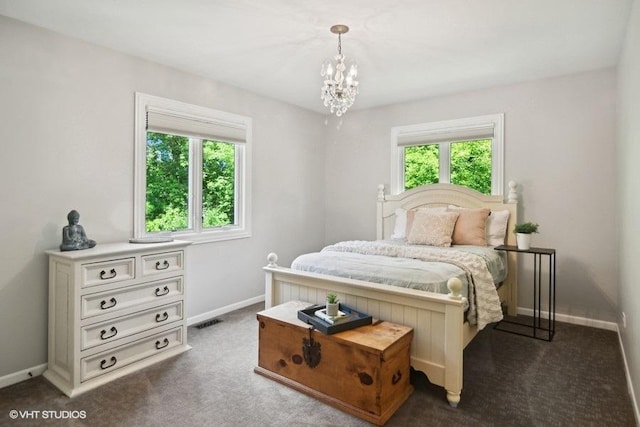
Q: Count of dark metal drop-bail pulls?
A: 8